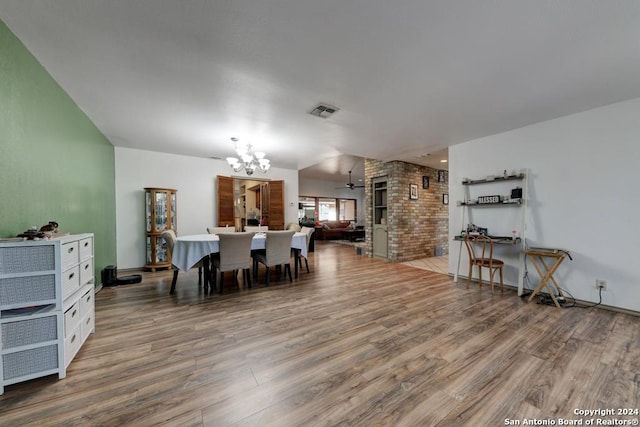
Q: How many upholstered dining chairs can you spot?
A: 6